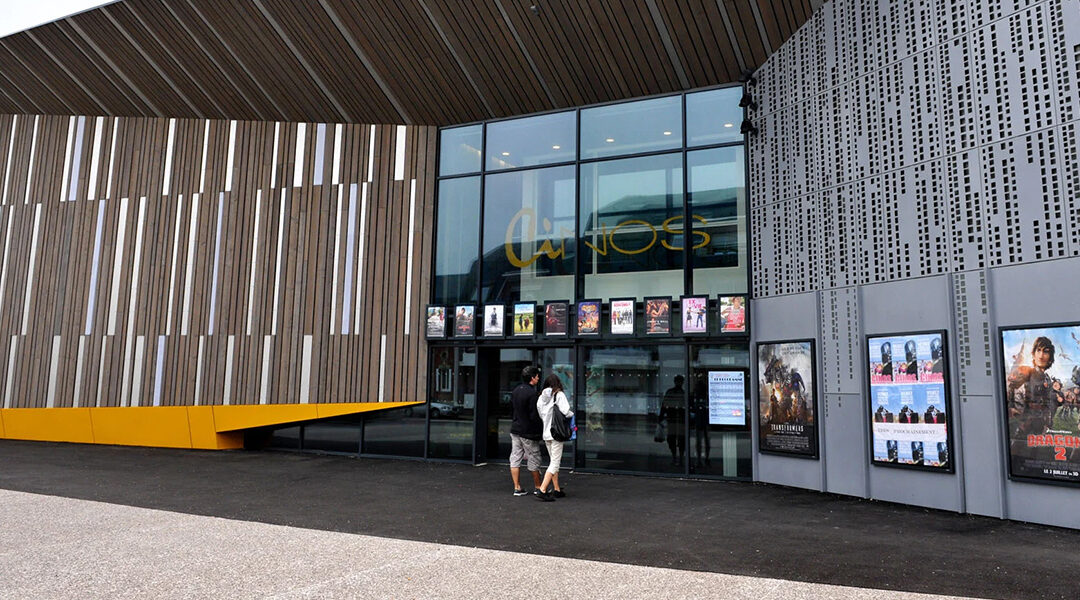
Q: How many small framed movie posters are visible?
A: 10